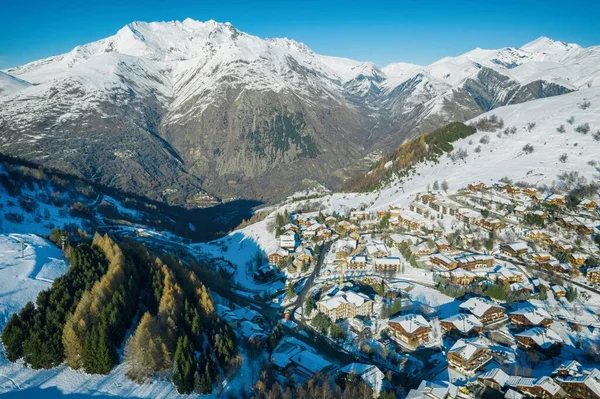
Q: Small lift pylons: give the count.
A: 2